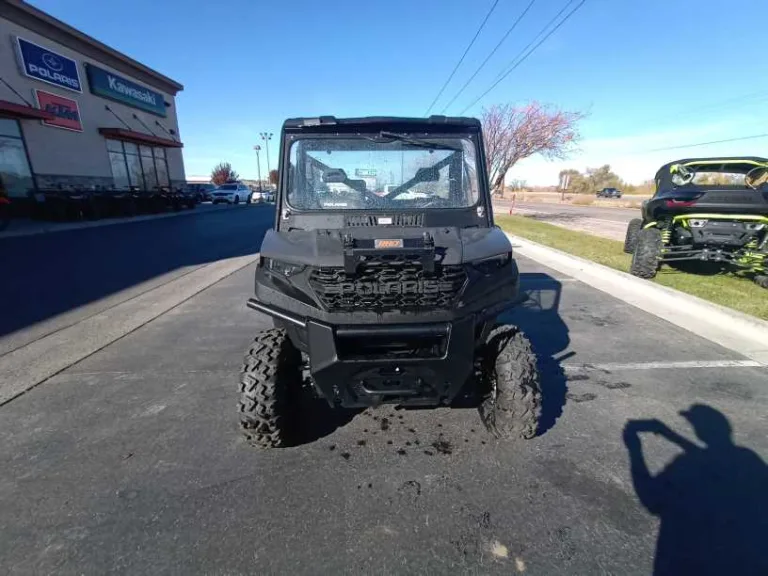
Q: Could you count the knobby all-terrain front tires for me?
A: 2